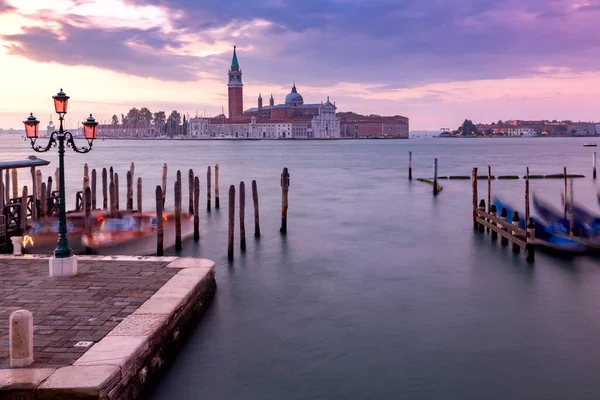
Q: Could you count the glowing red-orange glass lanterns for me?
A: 3